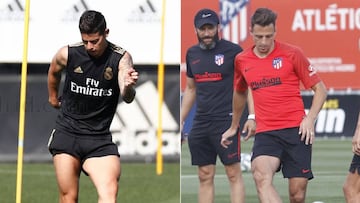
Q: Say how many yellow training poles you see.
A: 2